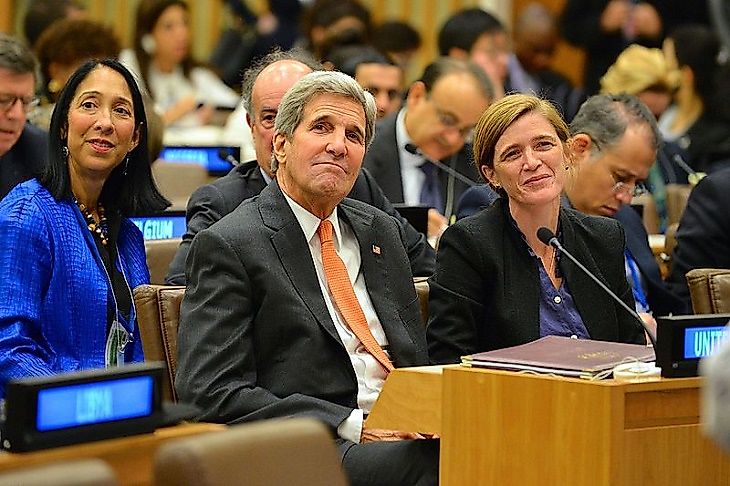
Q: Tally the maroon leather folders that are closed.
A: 1